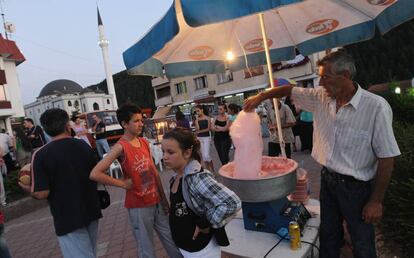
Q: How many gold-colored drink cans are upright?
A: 1